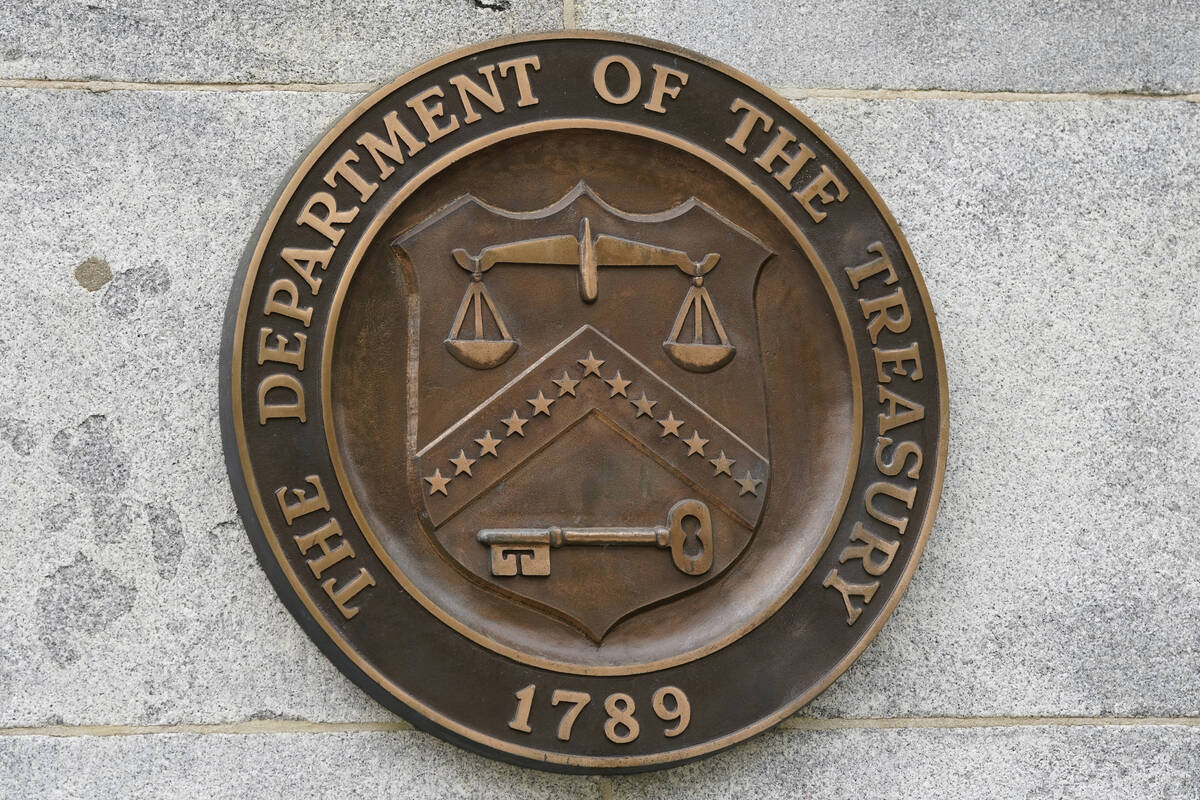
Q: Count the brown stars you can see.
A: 13